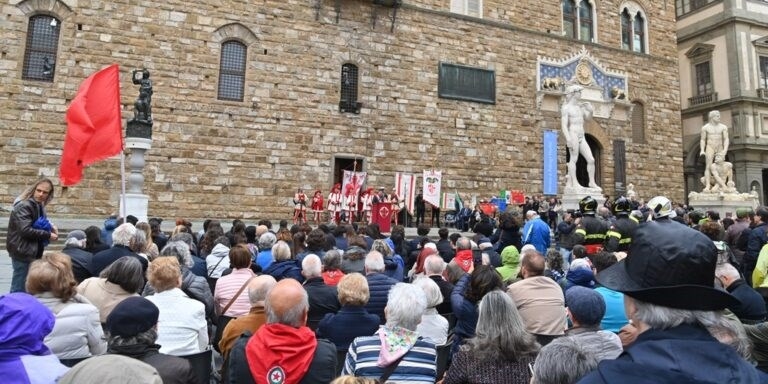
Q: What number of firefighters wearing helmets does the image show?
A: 3